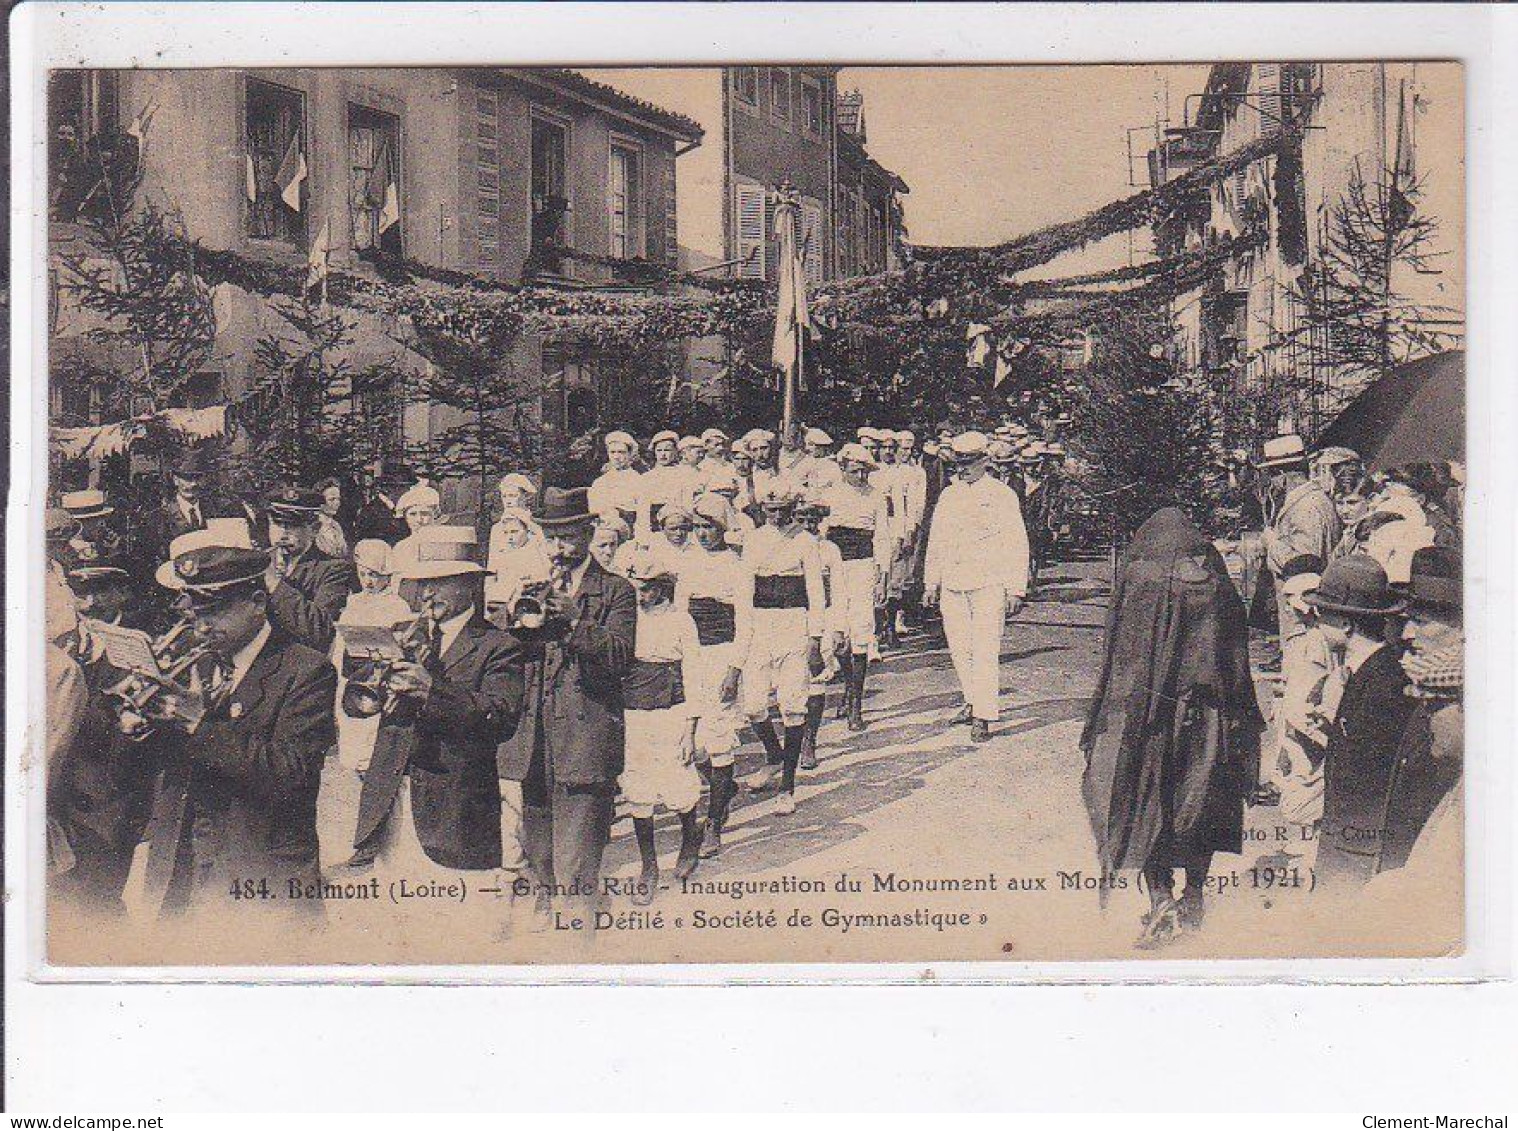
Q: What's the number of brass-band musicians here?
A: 5